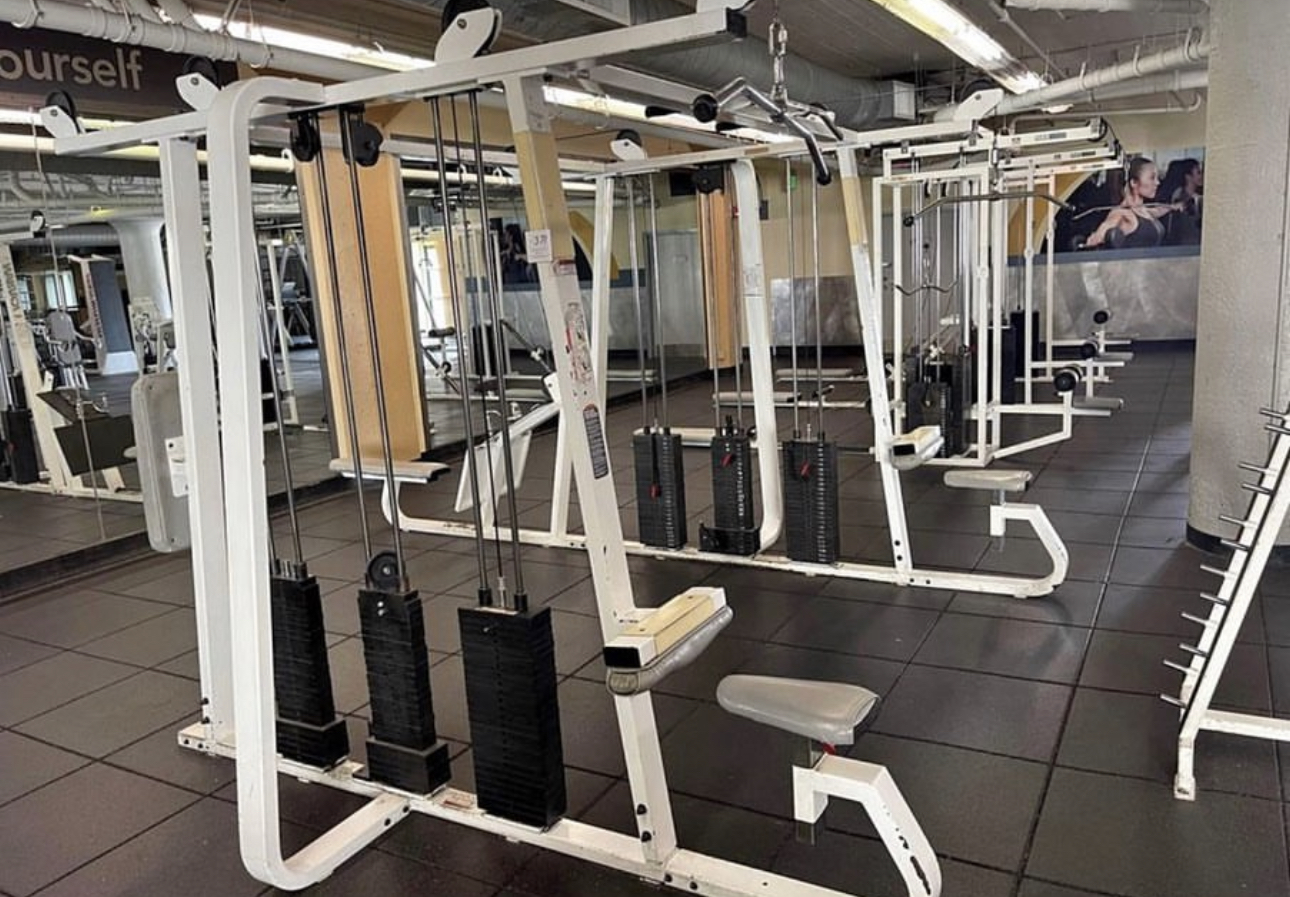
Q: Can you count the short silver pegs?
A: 12